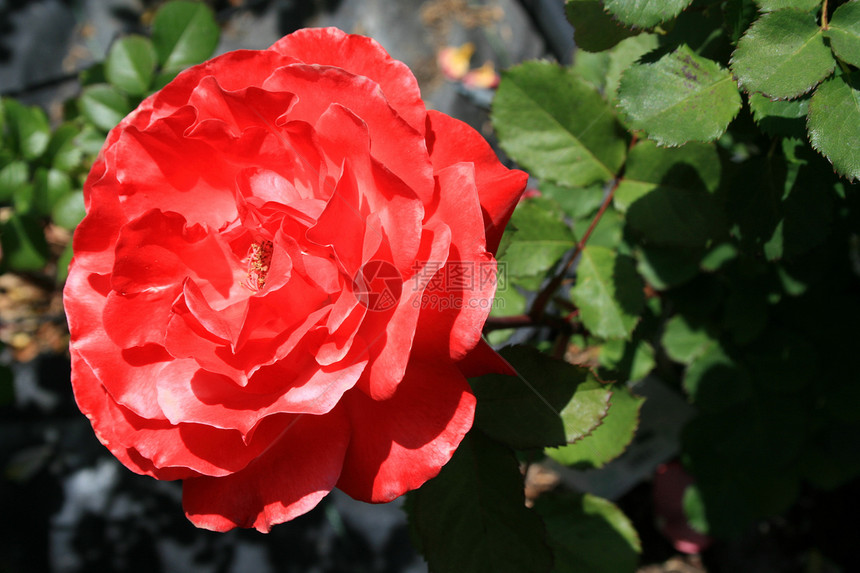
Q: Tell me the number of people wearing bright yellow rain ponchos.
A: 0